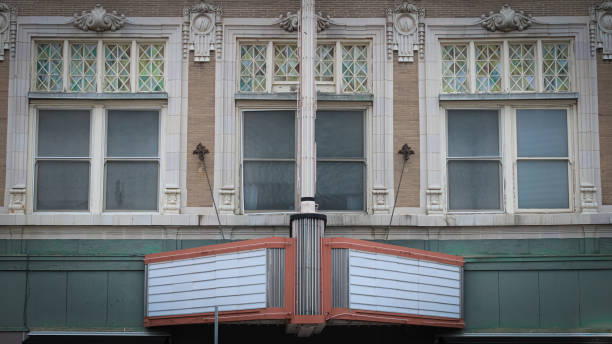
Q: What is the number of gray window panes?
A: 12